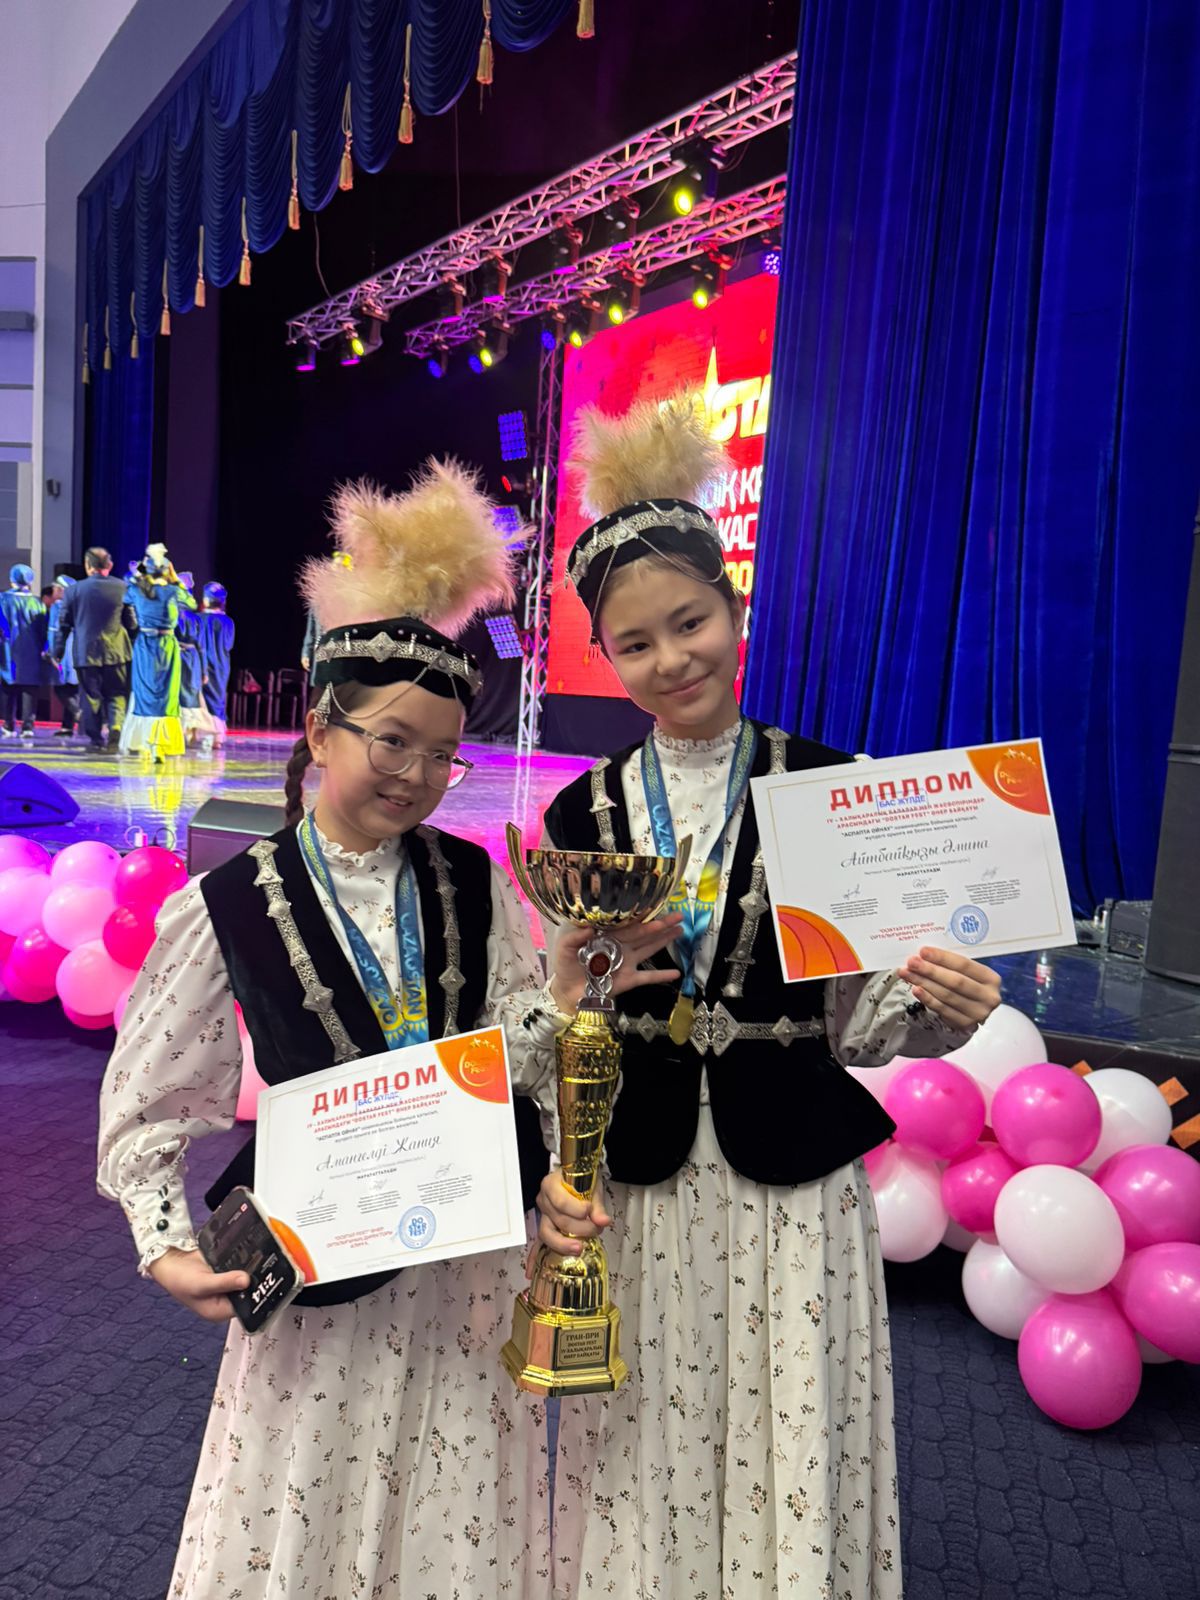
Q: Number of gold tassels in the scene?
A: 11